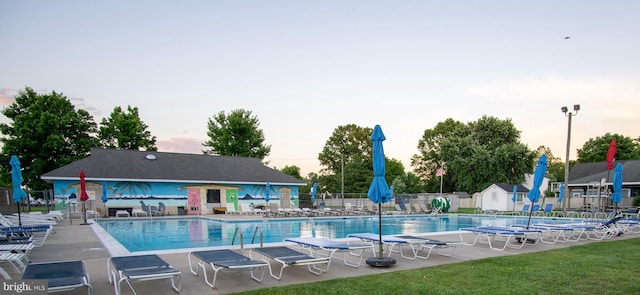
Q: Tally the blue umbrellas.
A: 9